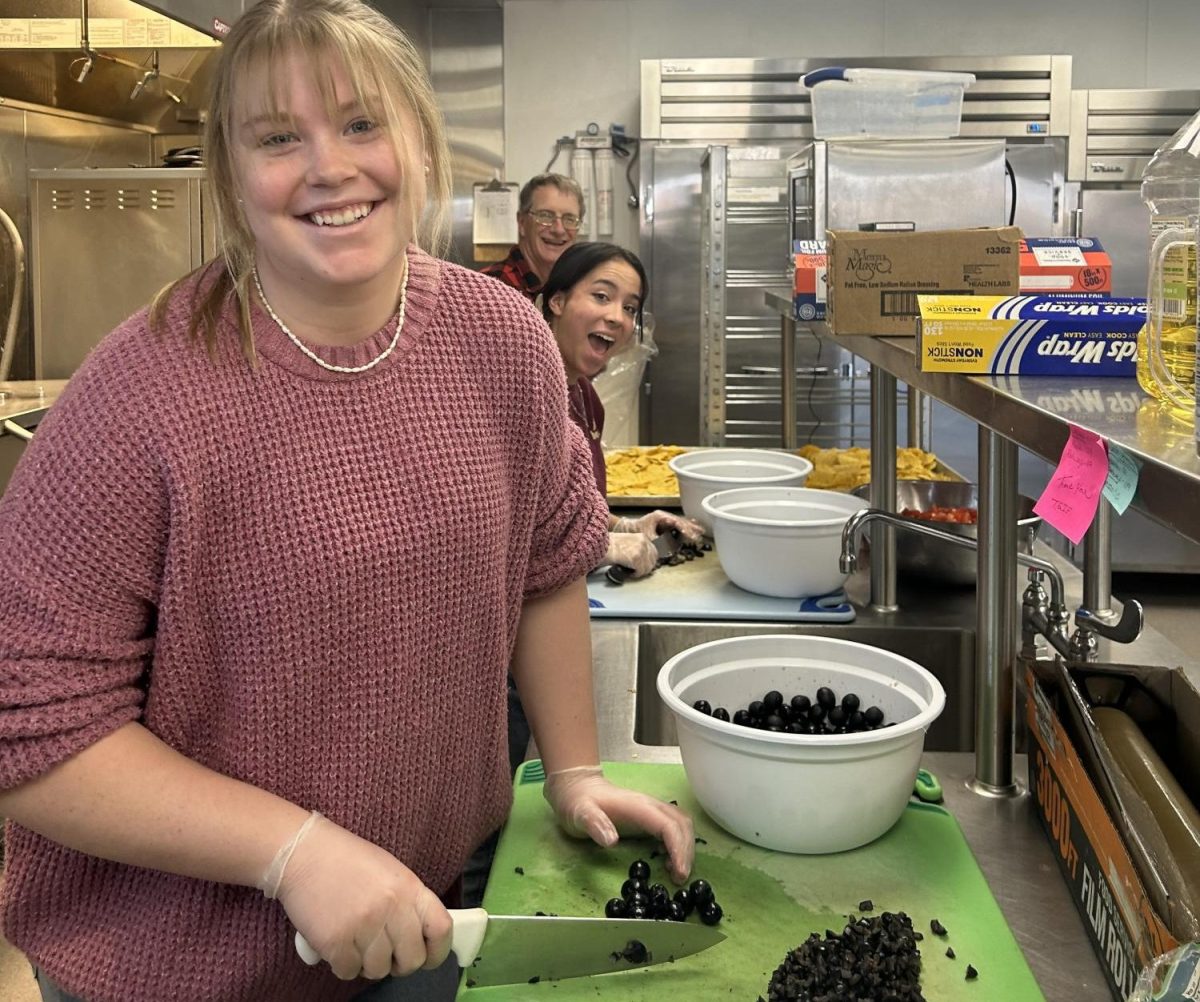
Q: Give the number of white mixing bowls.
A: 3